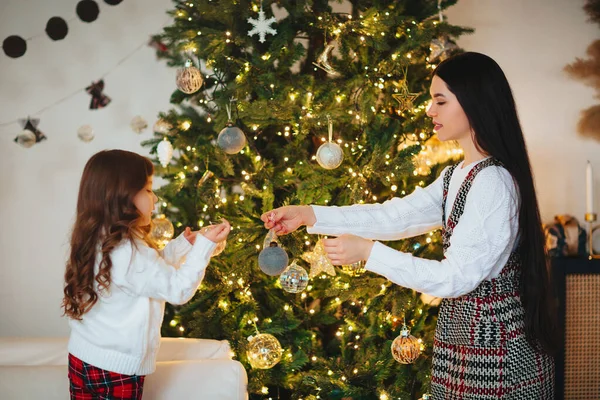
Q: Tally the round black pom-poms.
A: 4